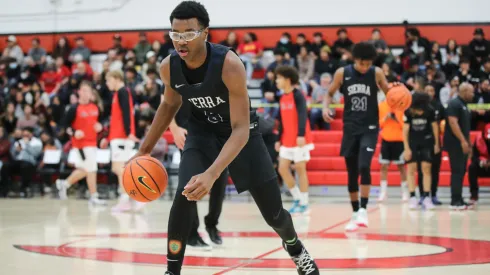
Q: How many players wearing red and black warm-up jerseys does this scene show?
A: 3